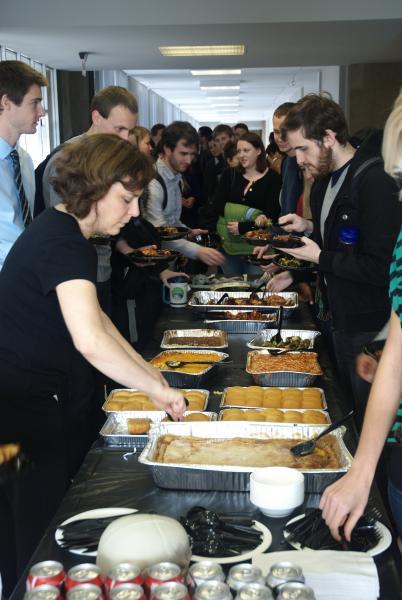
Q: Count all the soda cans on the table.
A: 14